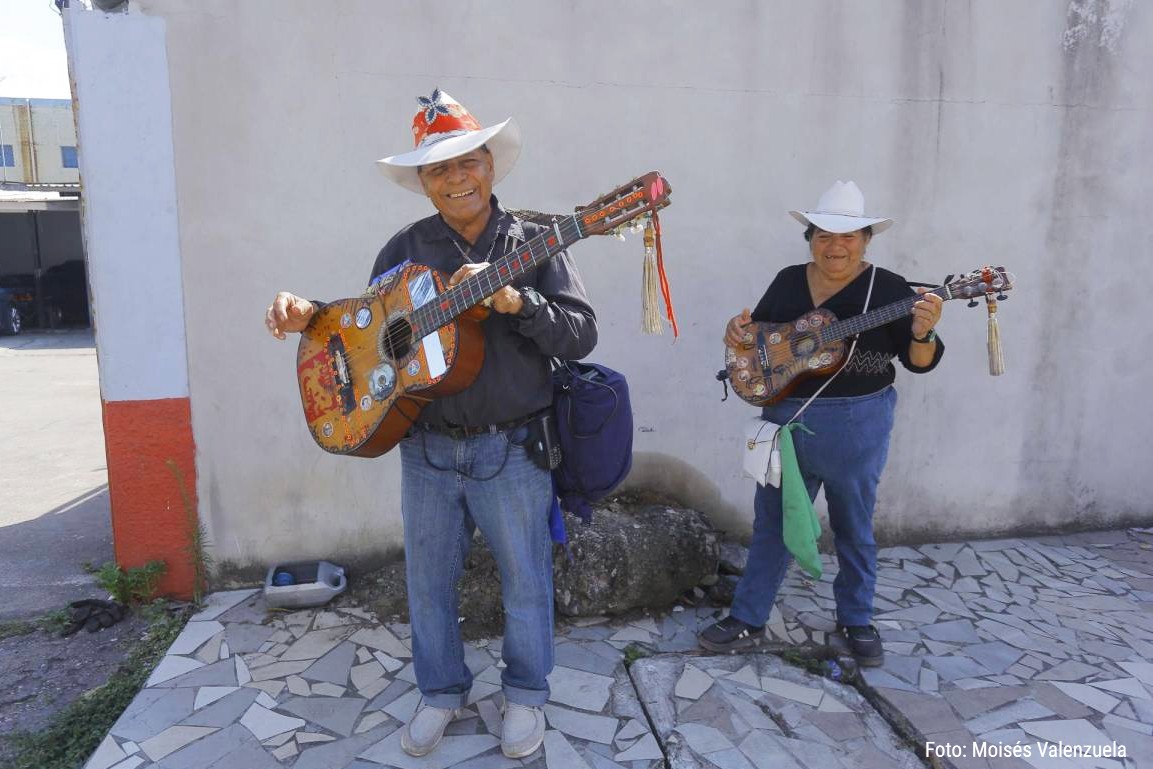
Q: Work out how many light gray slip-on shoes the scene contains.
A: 2